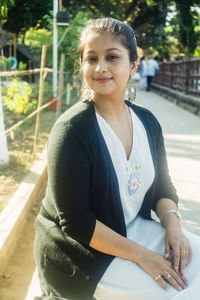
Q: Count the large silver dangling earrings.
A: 2